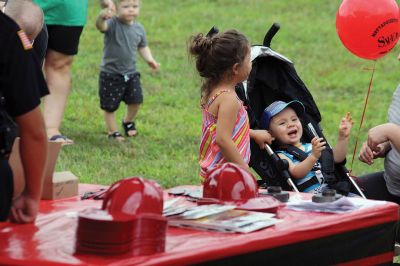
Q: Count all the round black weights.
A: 2